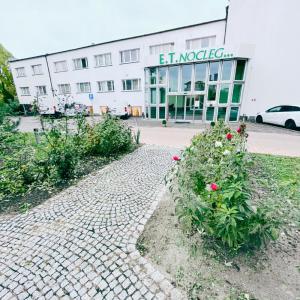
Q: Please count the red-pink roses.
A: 4